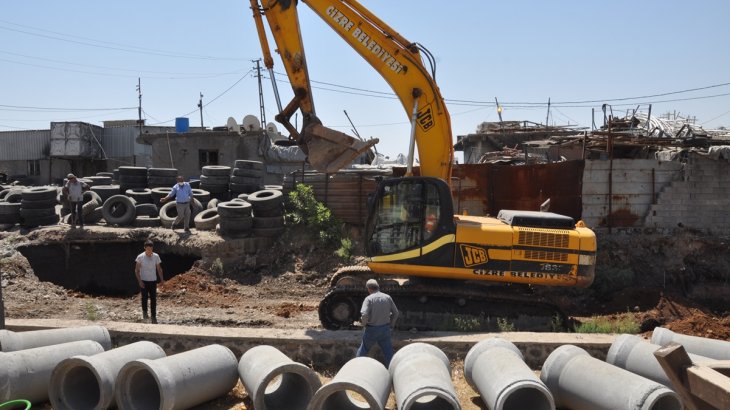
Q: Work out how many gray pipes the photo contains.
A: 11